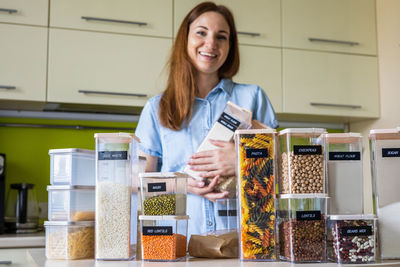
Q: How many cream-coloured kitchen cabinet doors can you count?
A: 8